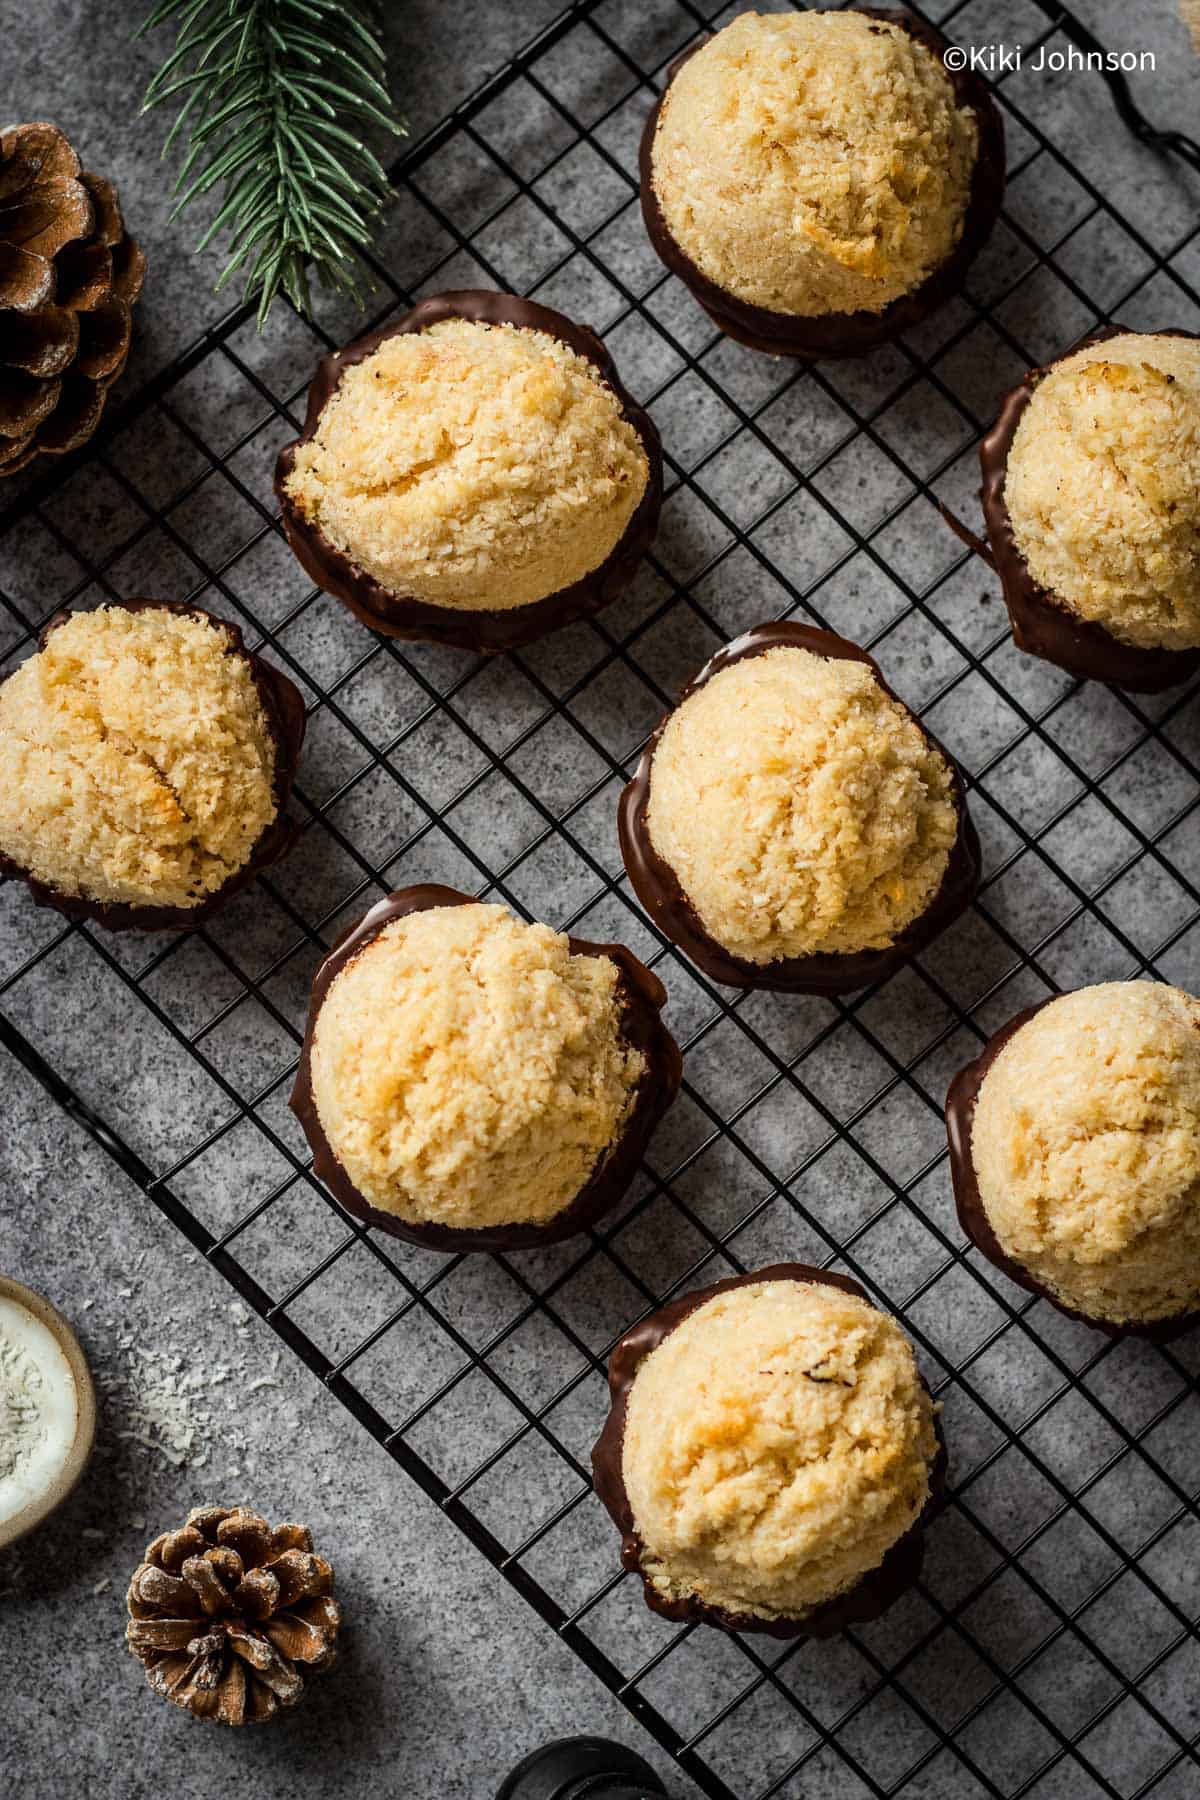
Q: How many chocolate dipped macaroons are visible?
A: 8